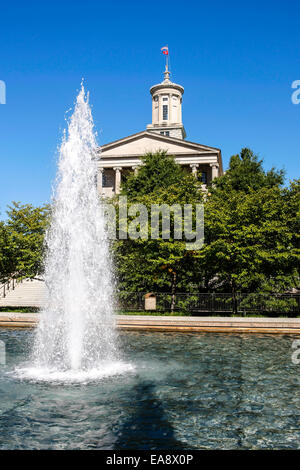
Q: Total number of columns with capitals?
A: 5